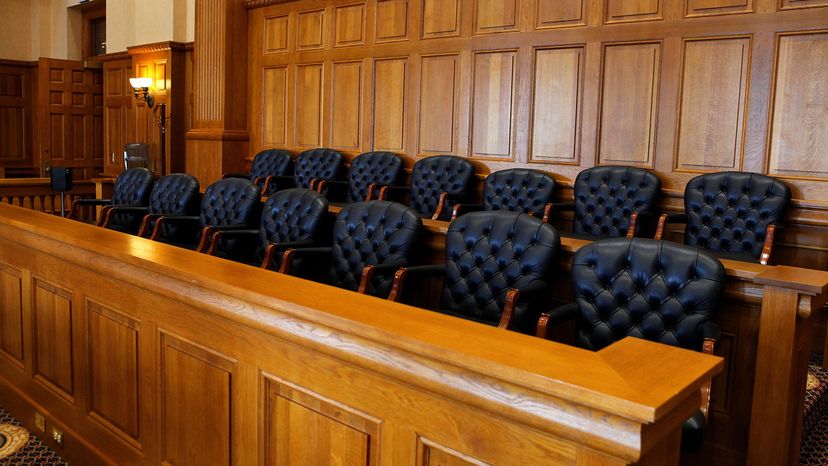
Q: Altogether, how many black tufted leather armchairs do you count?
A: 14